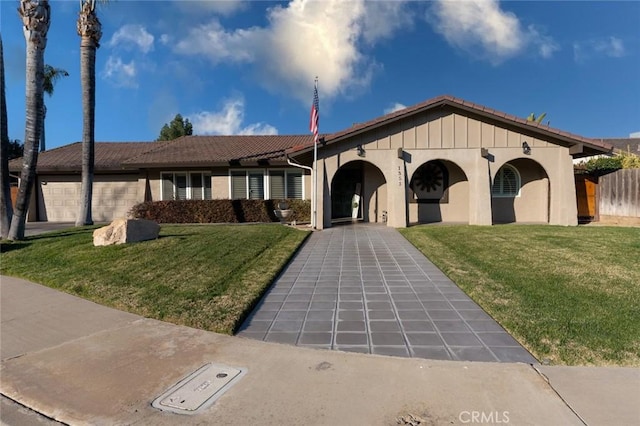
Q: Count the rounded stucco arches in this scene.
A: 3